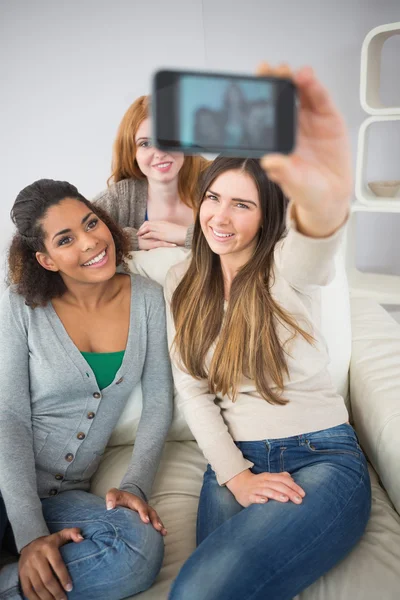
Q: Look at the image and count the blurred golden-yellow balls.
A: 0